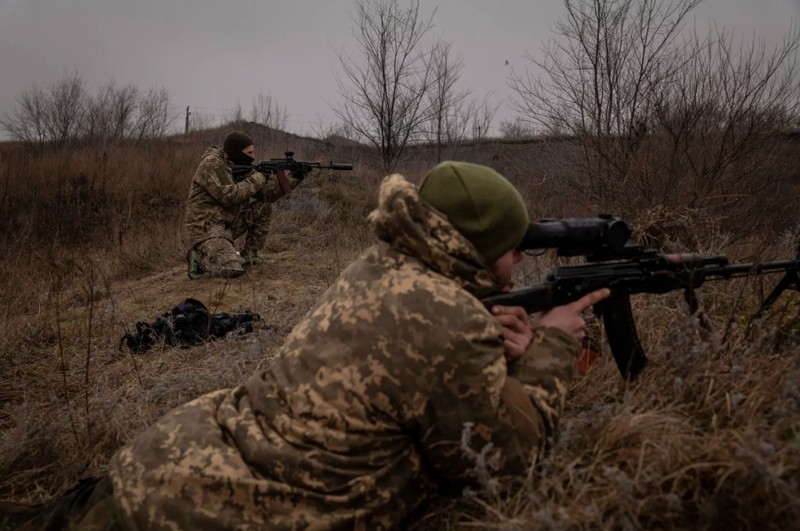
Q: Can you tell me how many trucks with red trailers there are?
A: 0